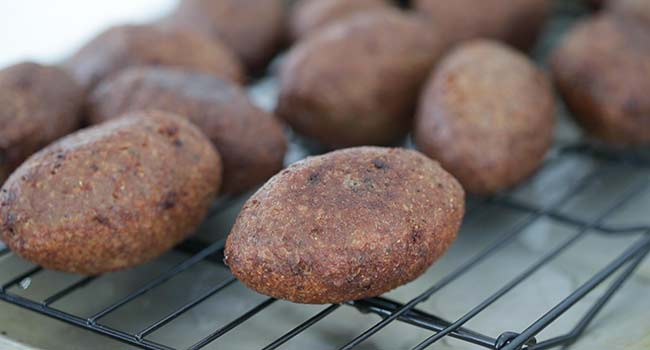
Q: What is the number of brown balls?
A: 12